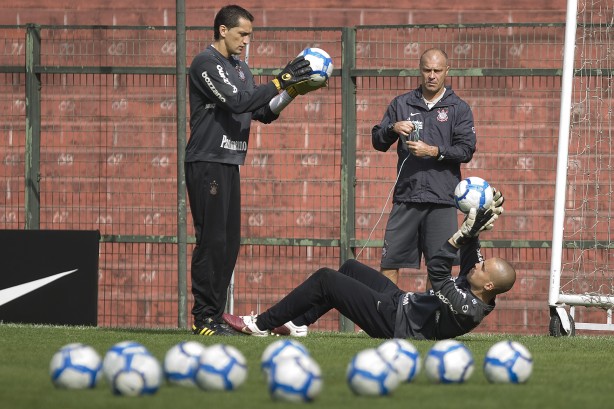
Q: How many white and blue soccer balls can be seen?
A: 13